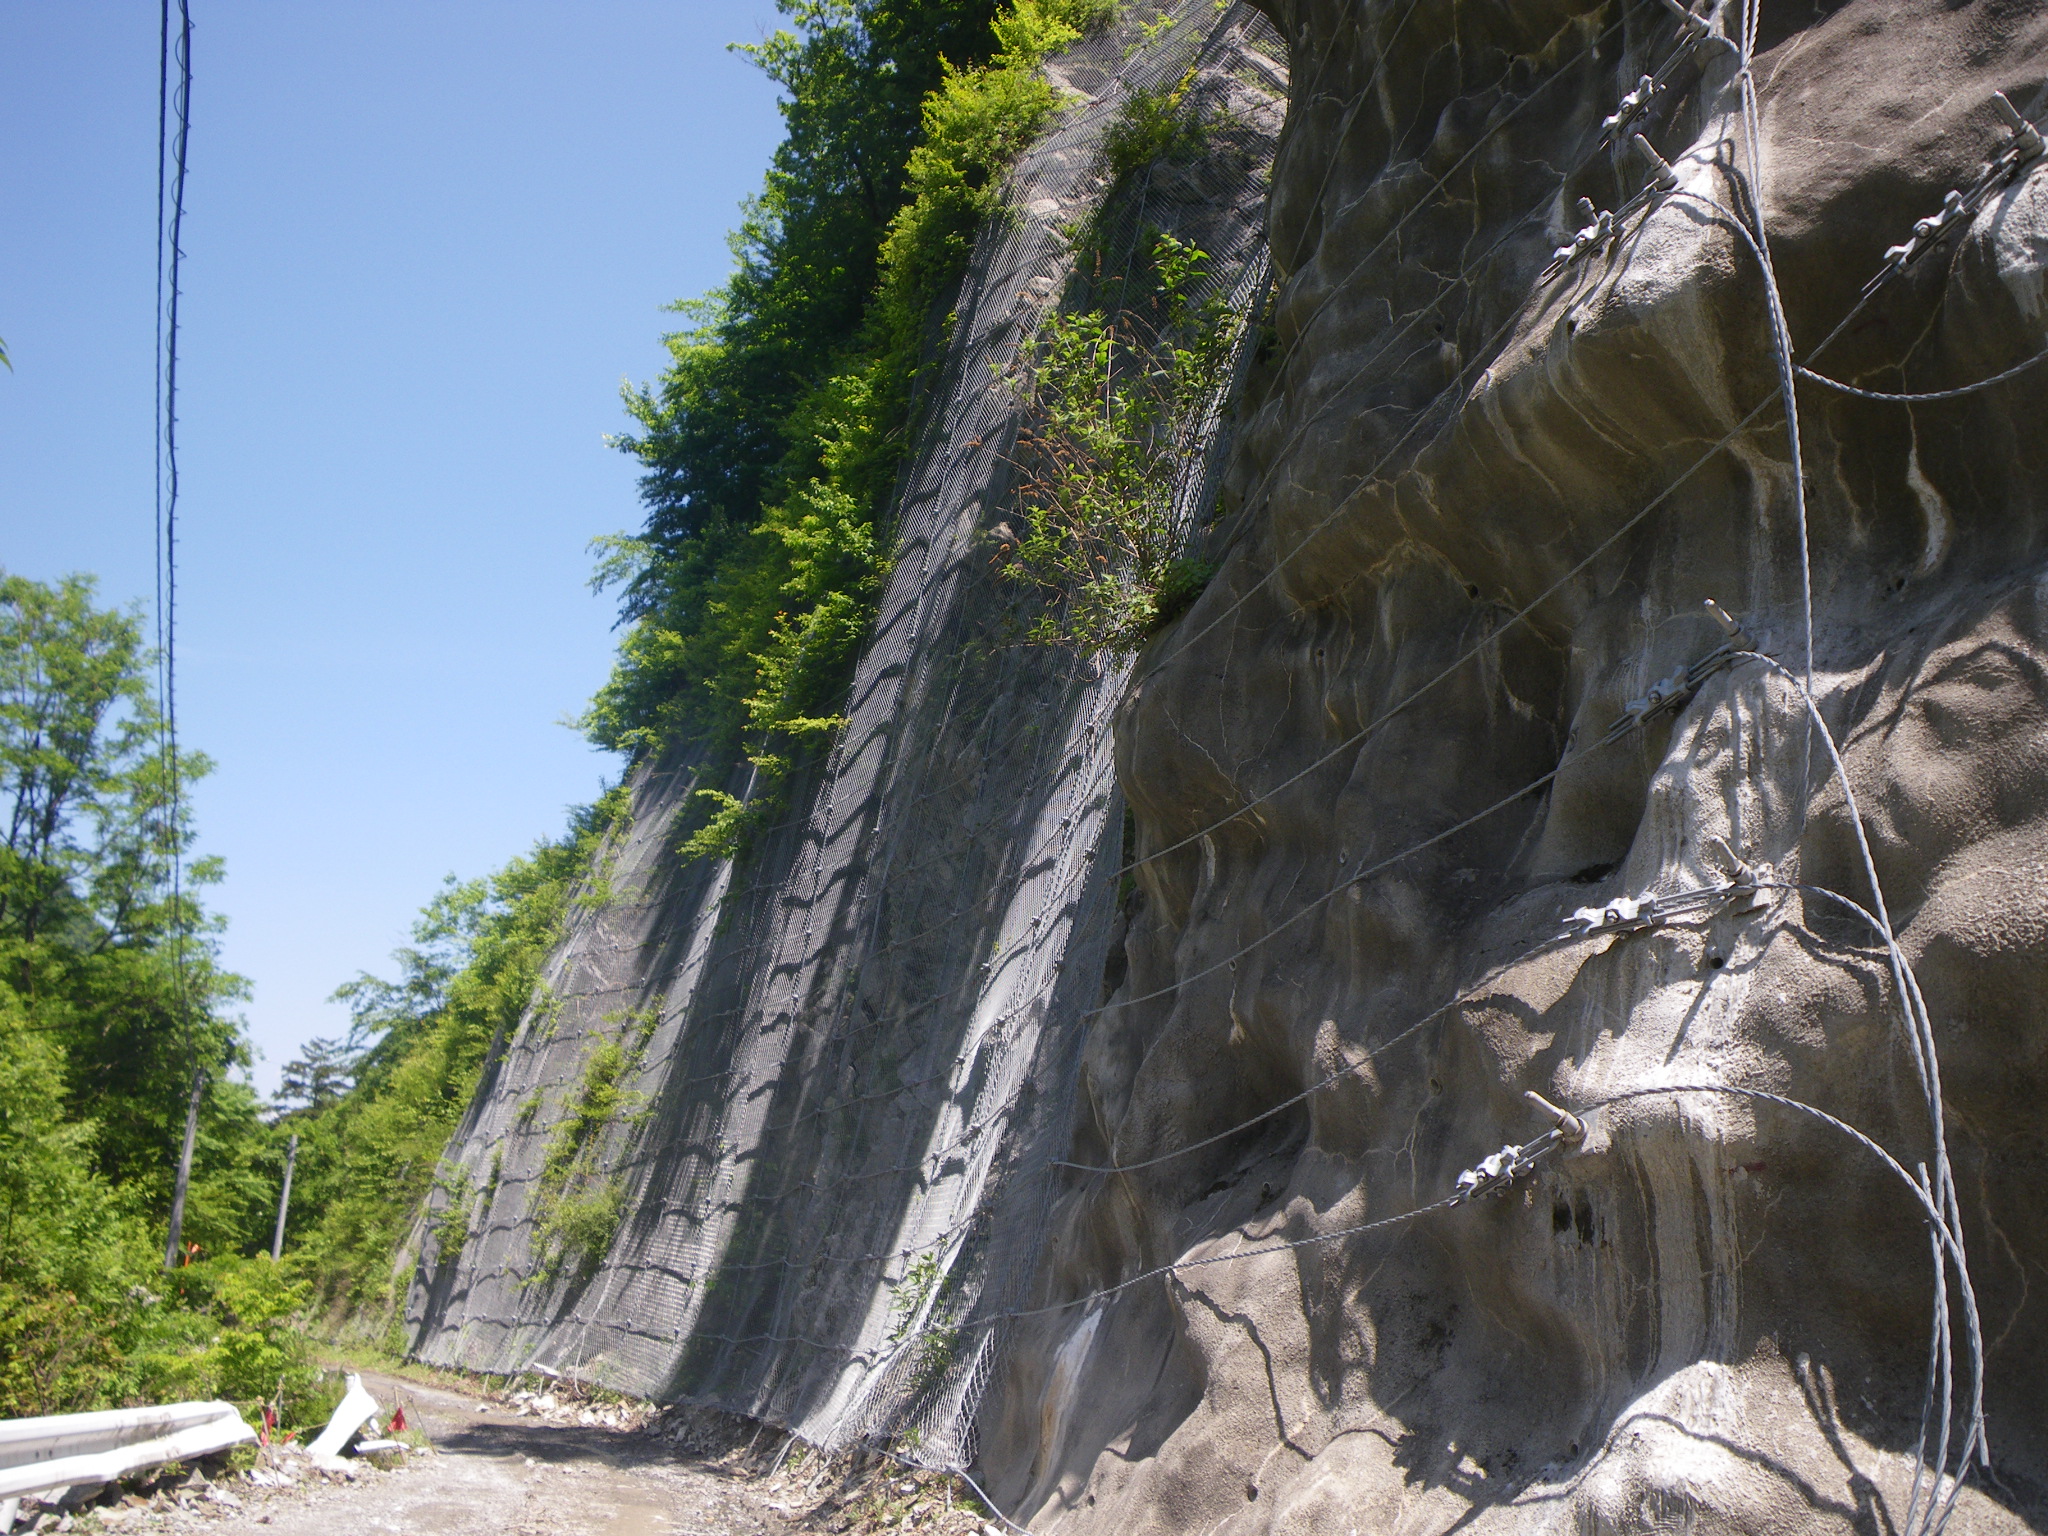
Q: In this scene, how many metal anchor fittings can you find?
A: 6